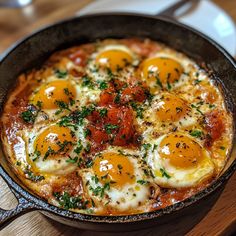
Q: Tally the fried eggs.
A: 7